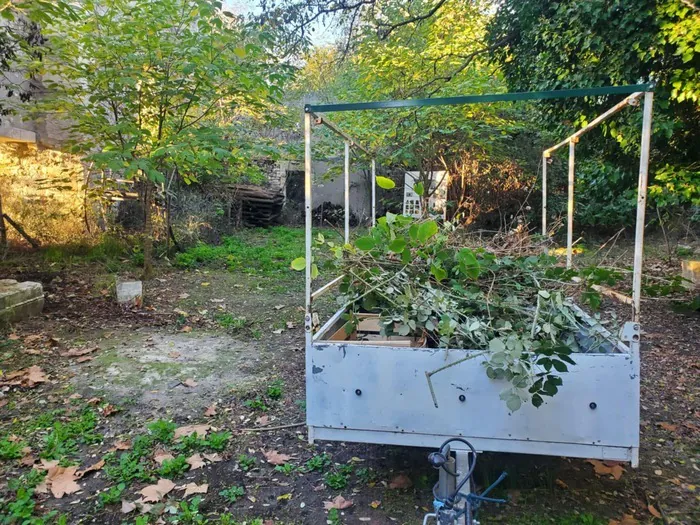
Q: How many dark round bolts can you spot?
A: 3